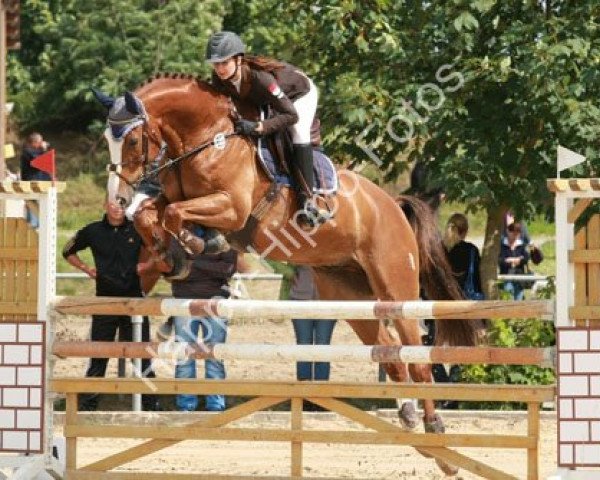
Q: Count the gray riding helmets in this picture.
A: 1